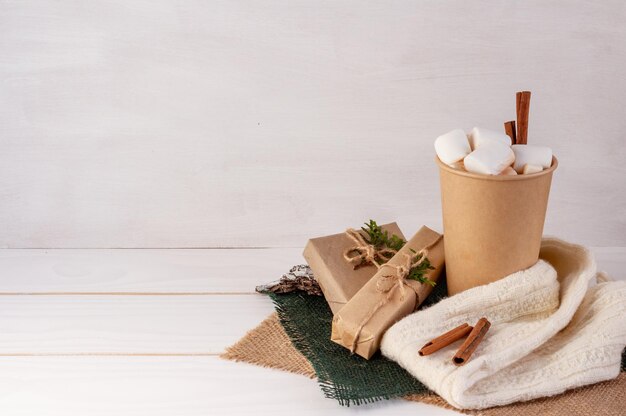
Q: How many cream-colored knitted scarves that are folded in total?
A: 1